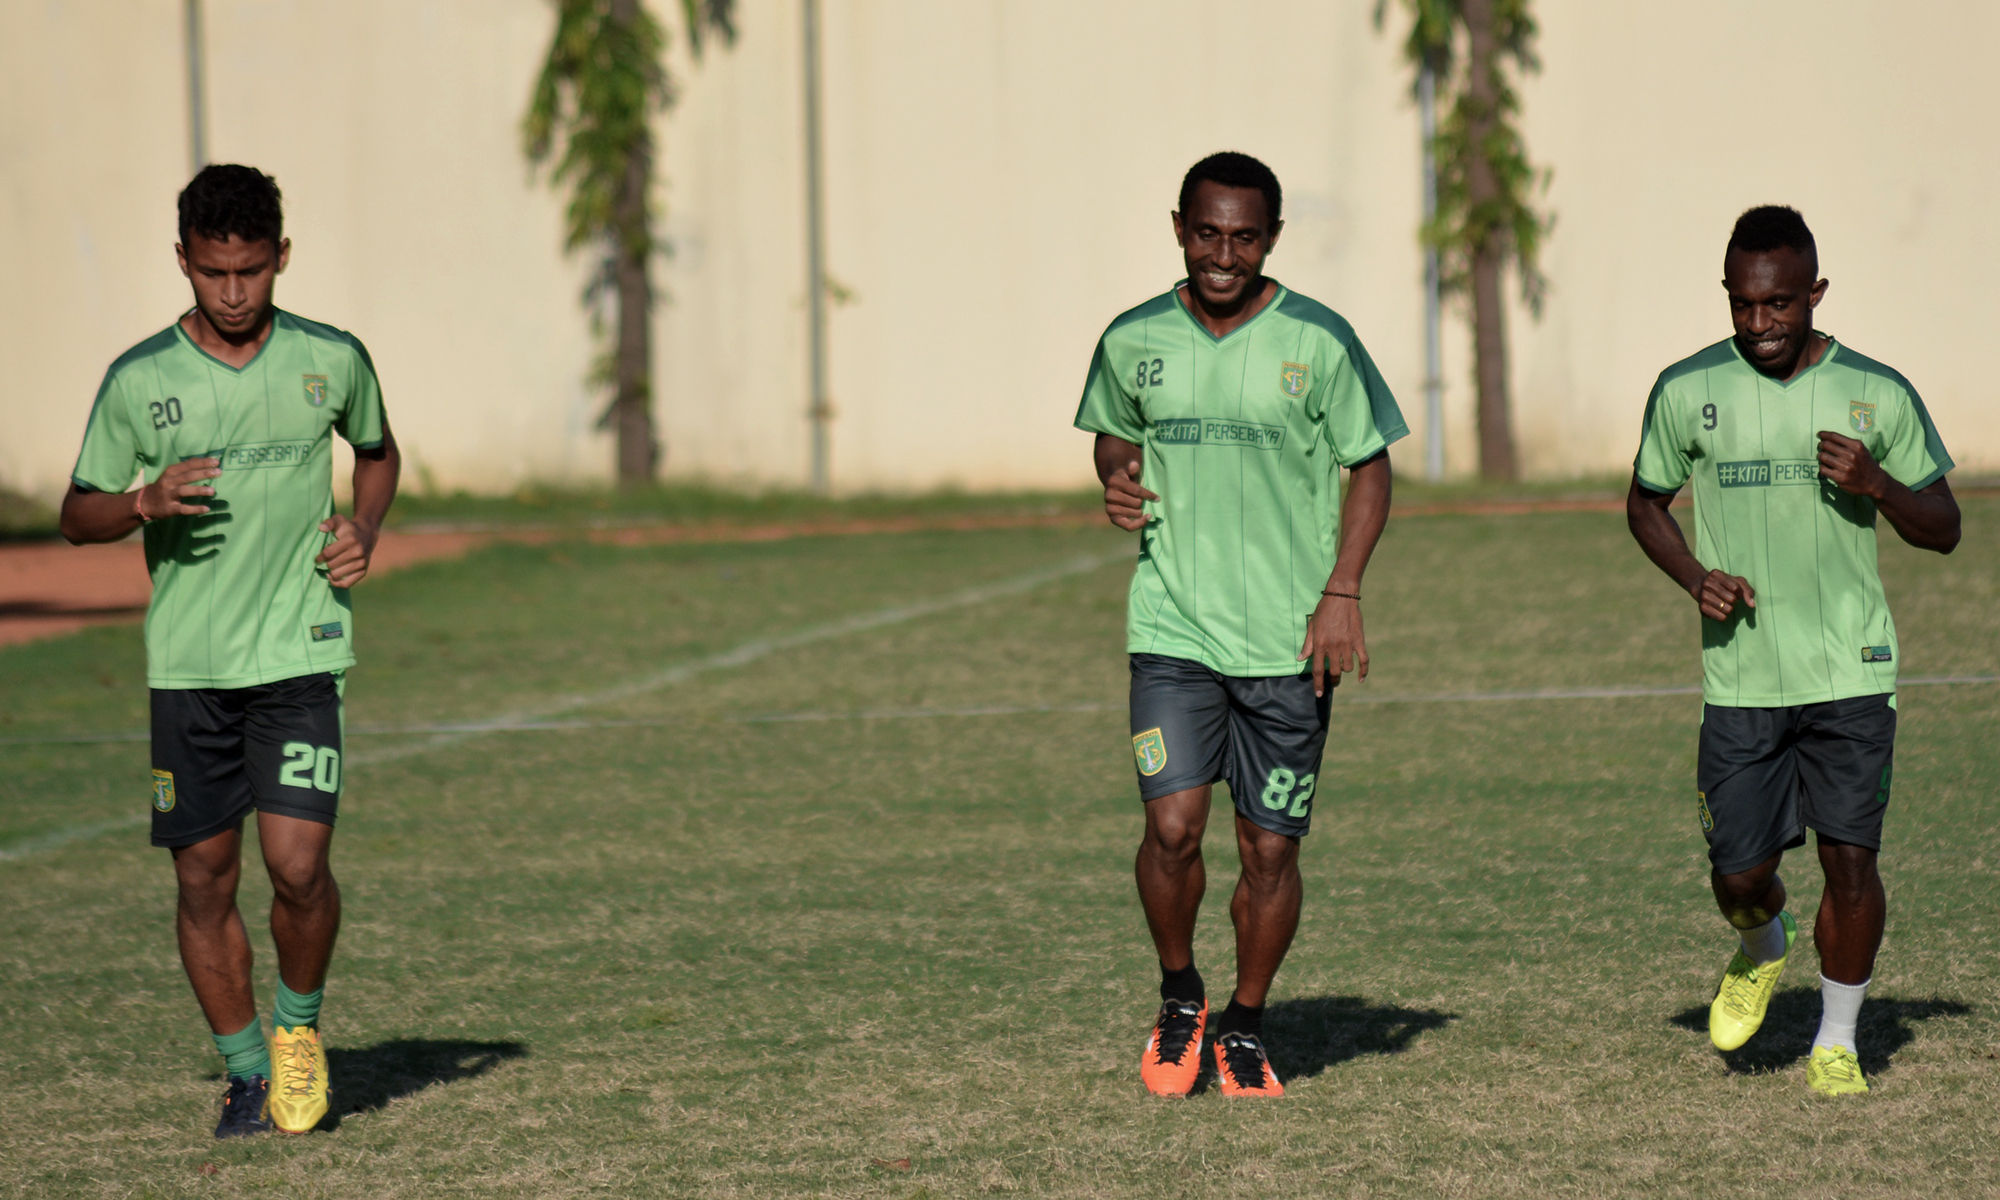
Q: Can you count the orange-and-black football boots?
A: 2